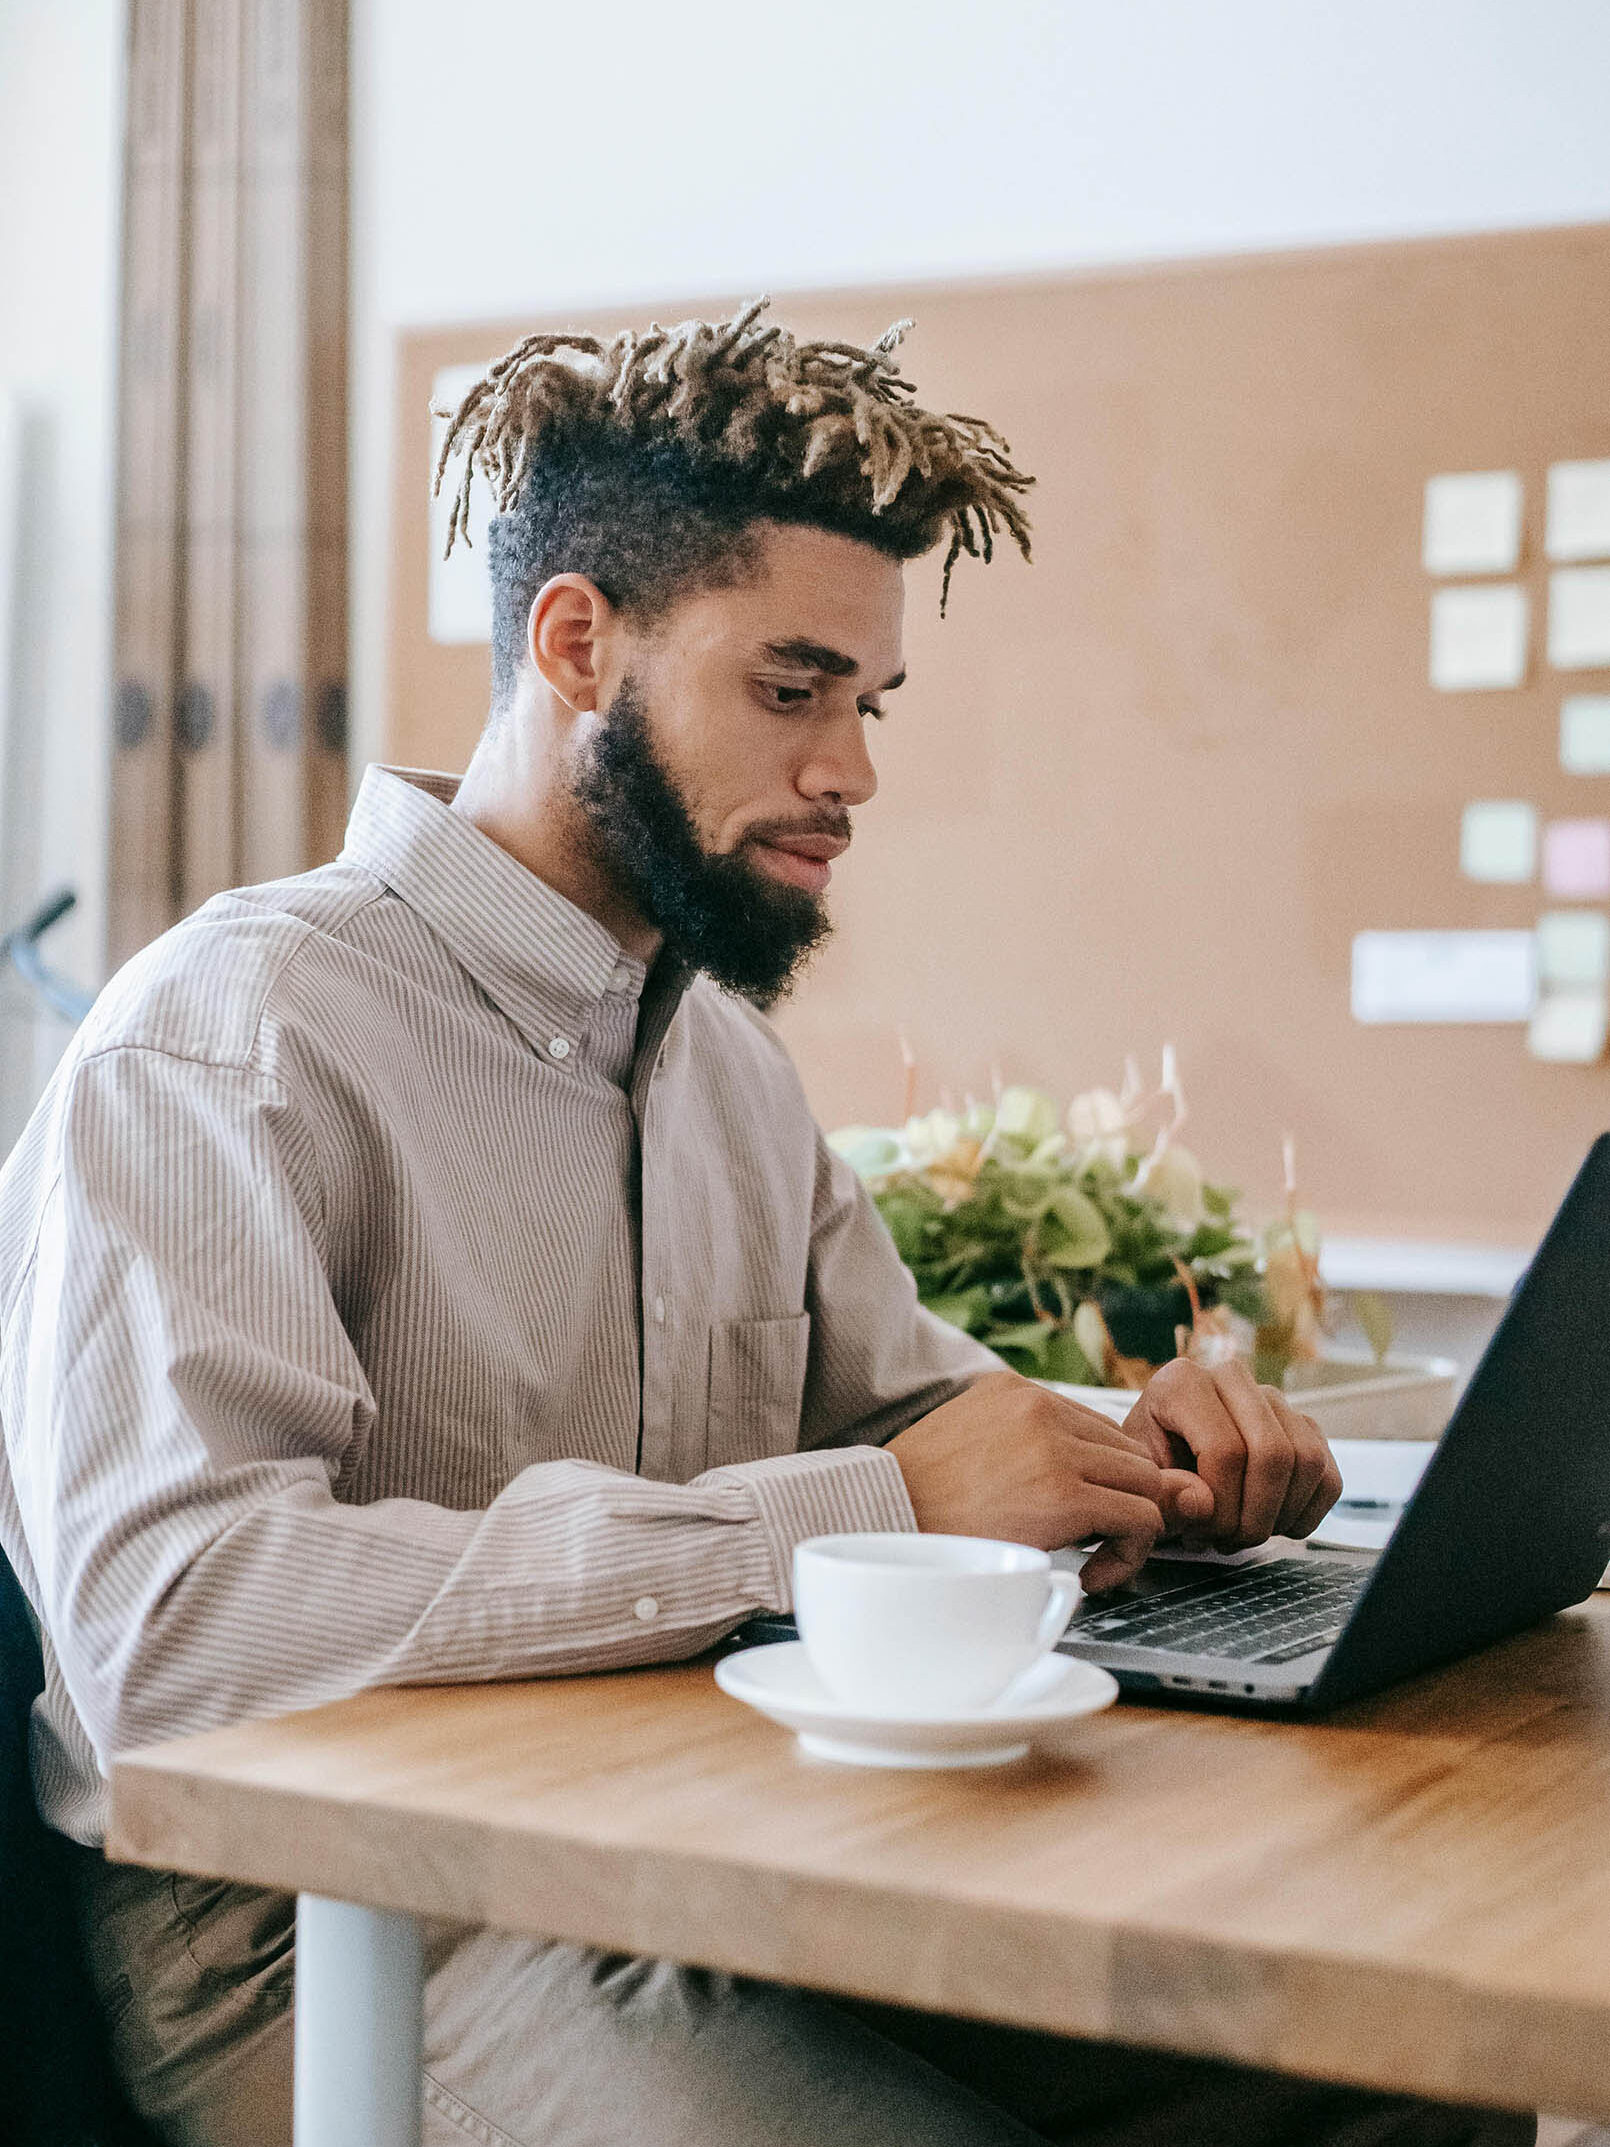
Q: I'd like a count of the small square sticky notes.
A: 9